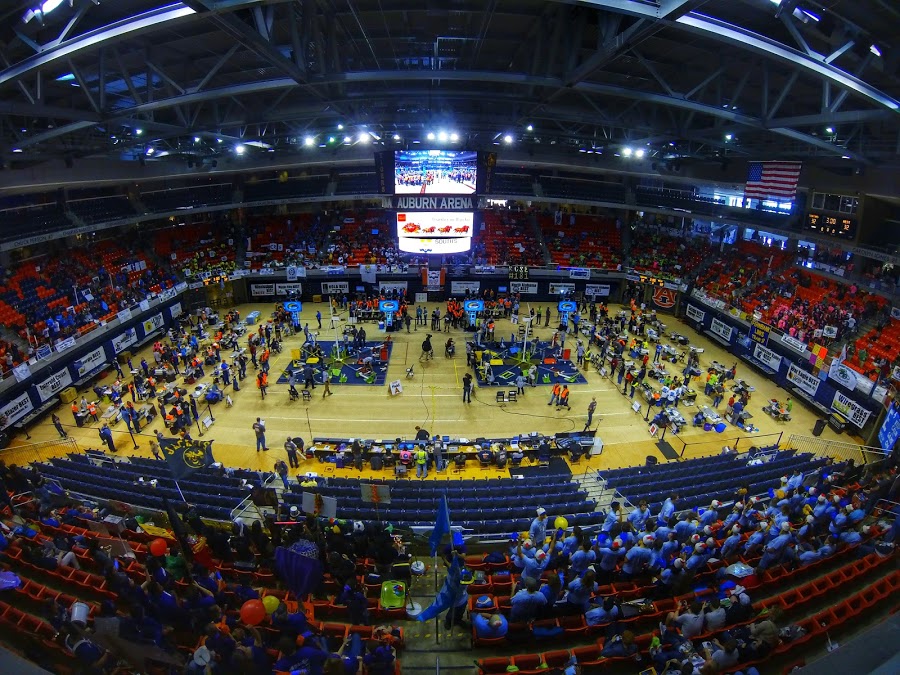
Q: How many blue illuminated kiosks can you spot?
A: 4